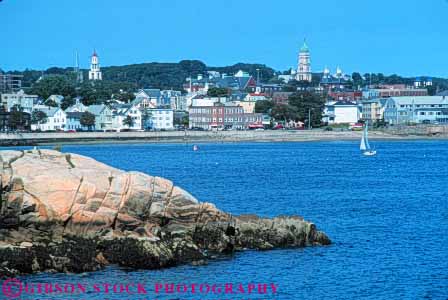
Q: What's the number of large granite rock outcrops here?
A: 1